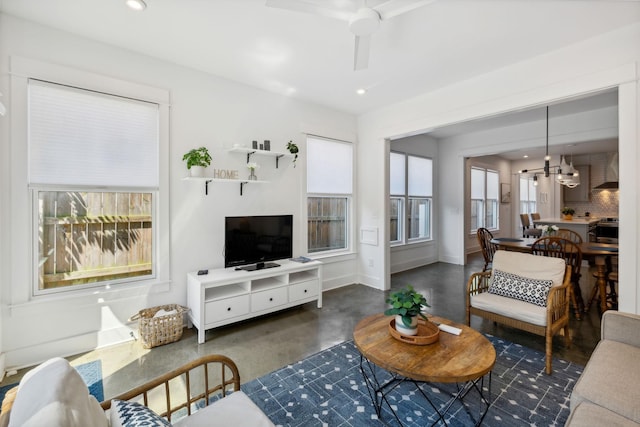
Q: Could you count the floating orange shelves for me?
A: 0